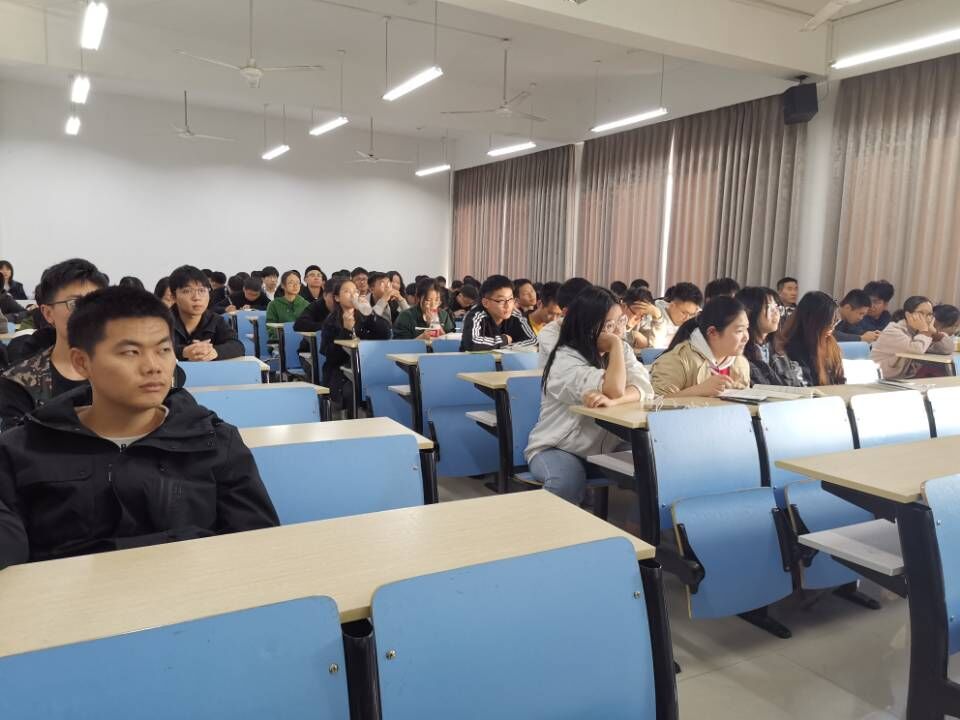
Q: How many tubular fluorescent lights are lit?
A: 10